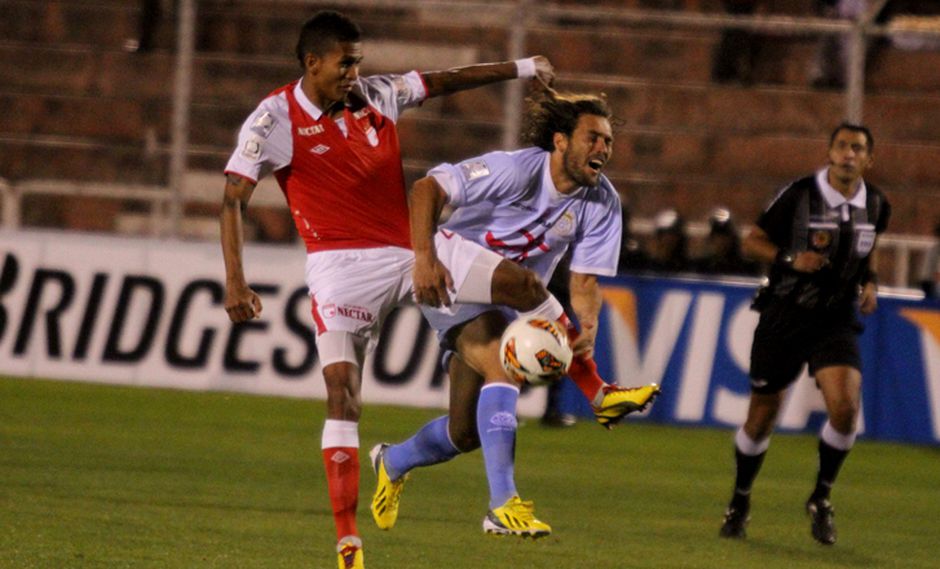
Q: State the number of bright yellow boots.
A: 4